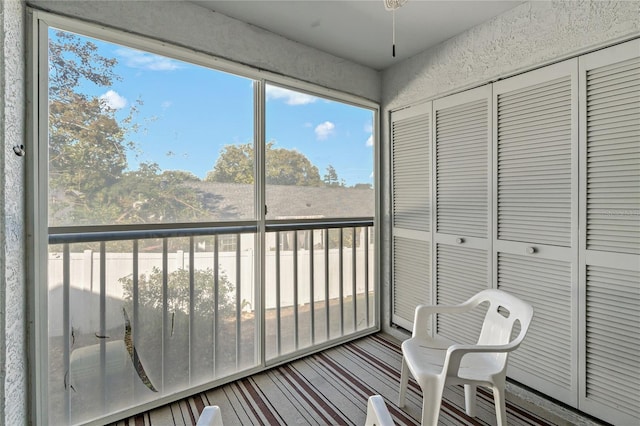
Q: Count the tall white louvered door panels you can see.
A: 4